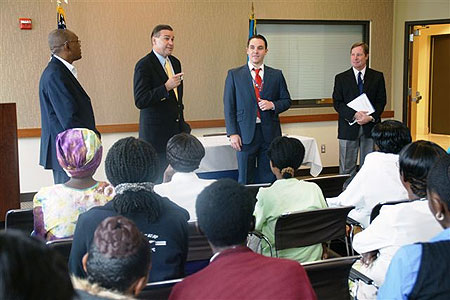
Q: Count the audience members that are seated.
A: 10